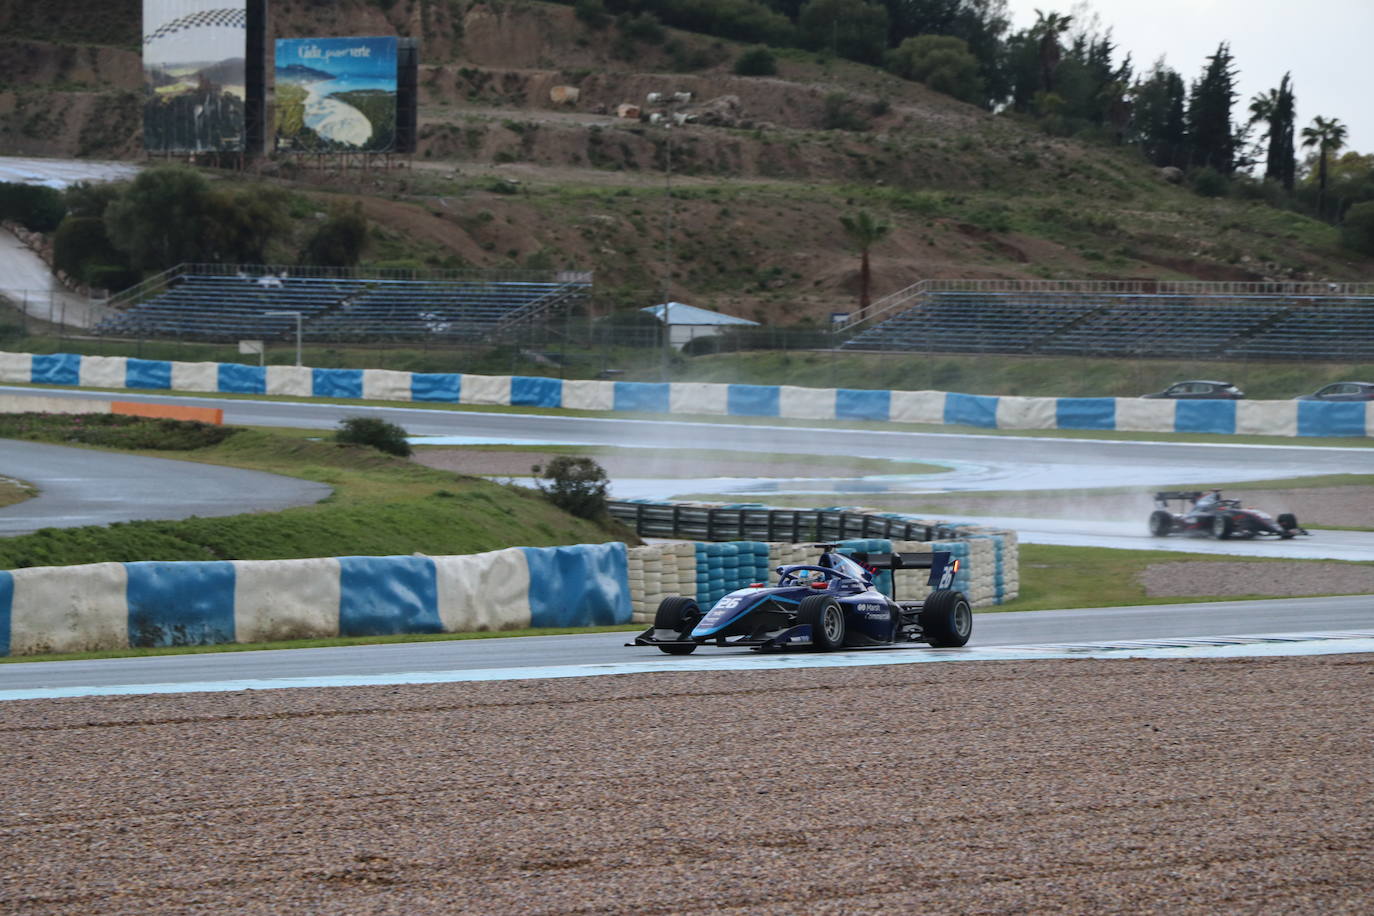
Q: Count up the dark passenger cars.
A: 2